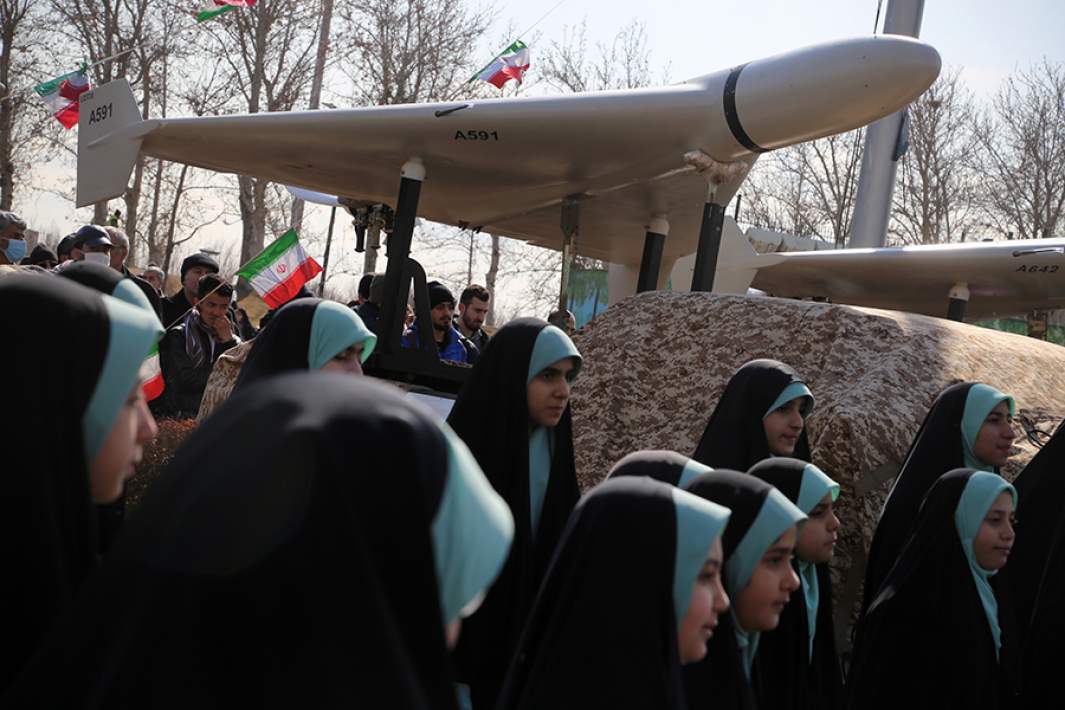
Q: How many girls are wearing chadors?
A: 12